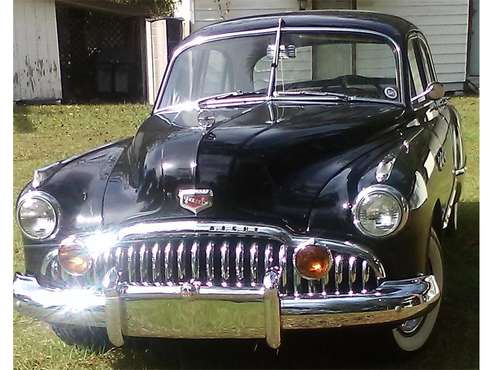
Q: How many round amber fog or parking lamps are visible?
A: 2